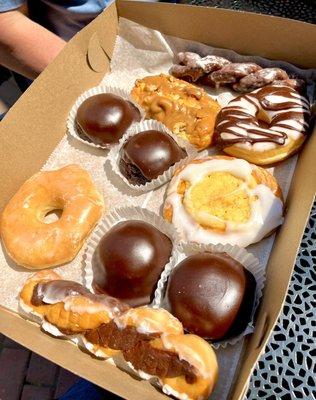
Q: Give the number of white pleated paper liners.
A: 4